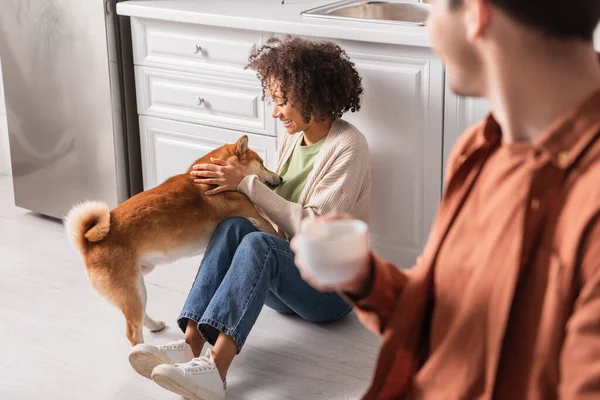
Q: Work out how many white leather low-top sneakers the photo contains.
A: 2